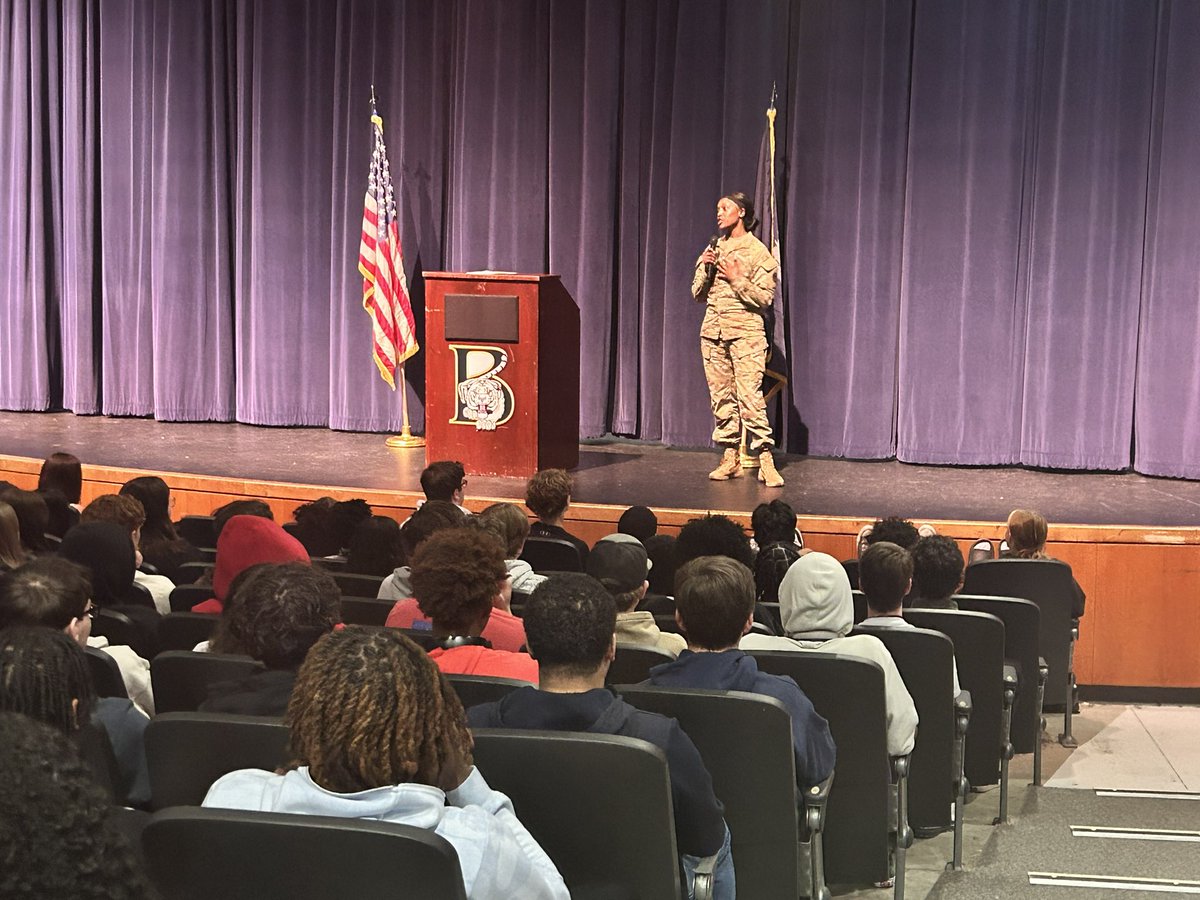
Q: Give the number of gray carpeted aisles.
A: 1